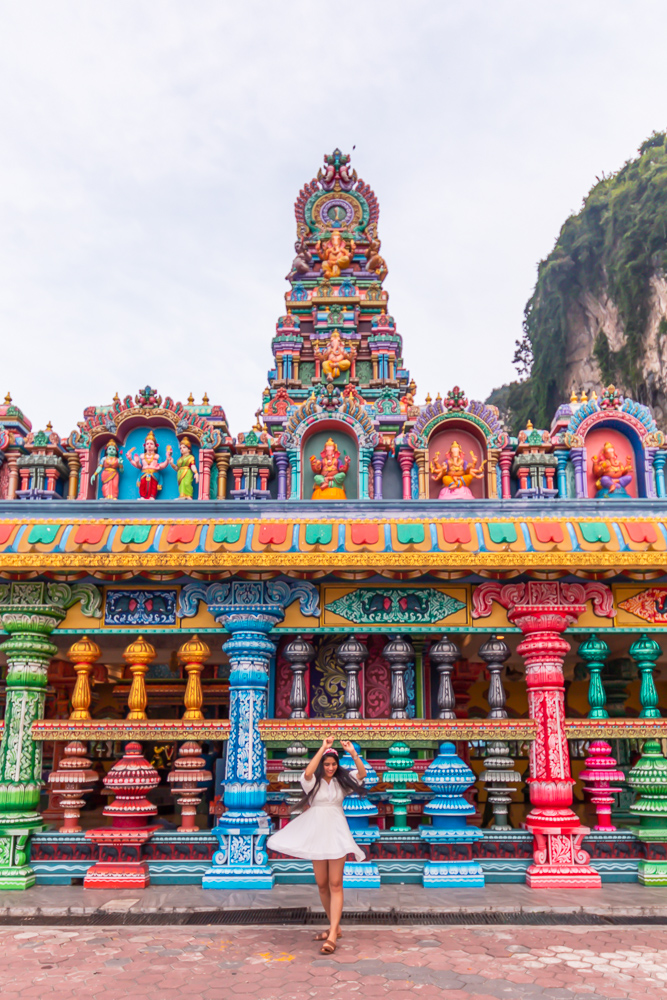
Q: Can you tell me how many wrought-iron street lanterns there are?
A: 0